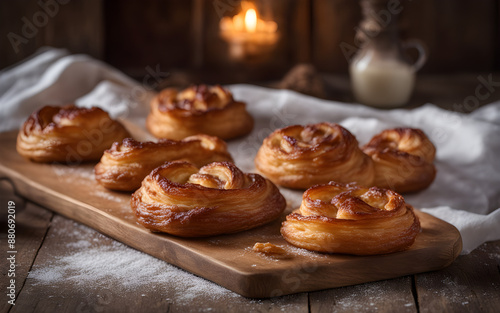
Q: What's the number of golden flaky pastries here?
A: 7